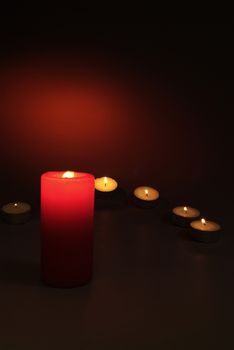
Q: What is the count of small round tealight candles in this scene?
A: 5